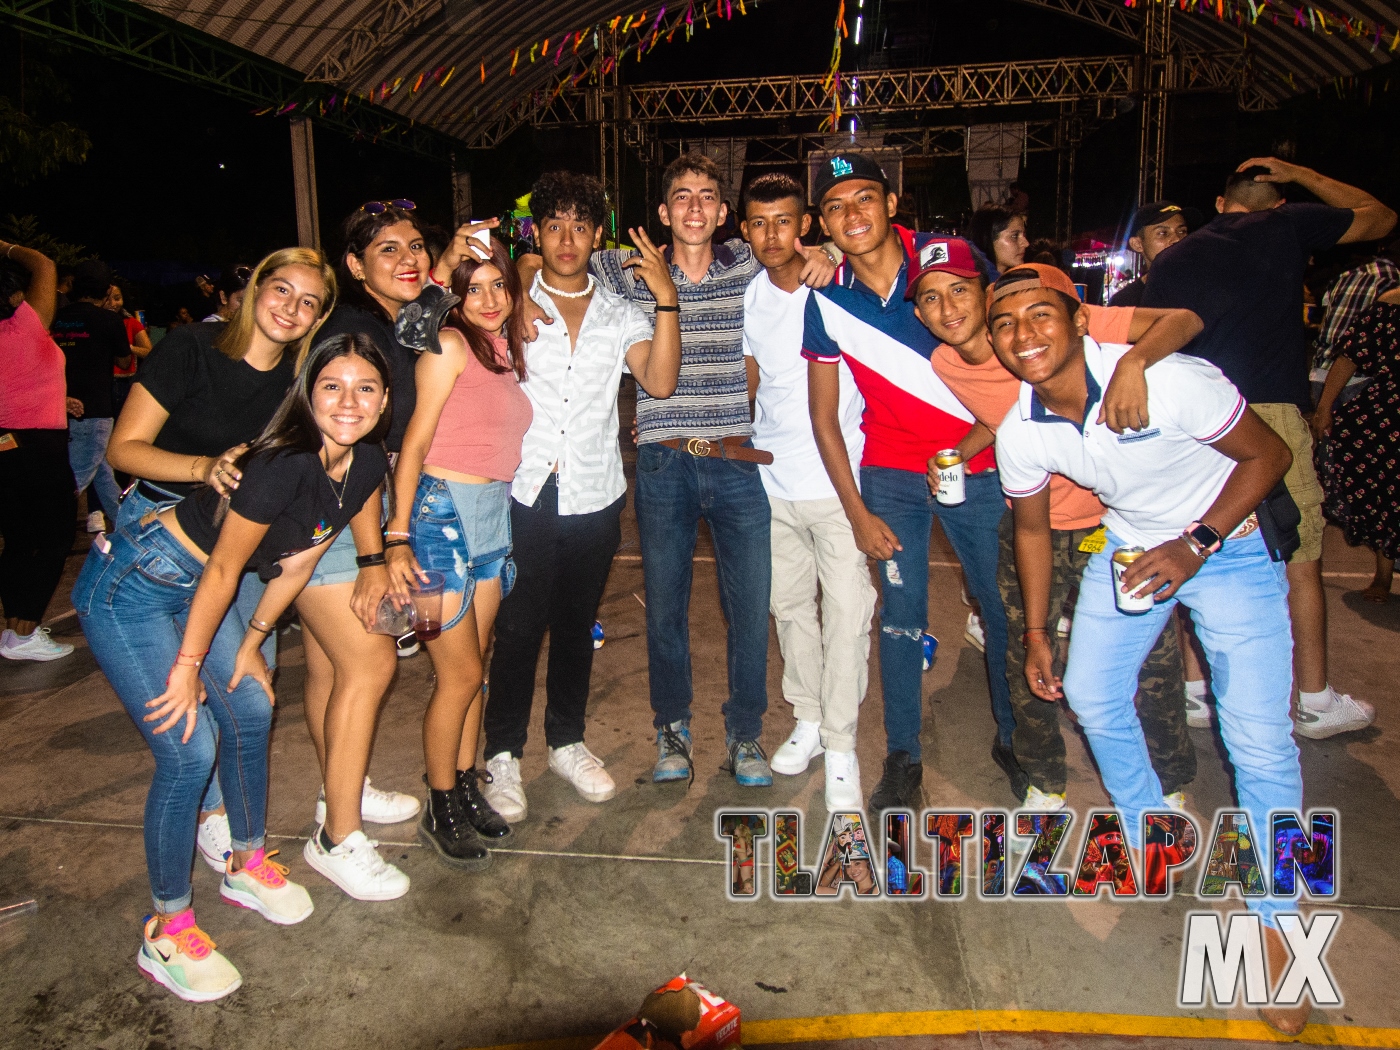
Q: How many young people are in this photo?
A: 10